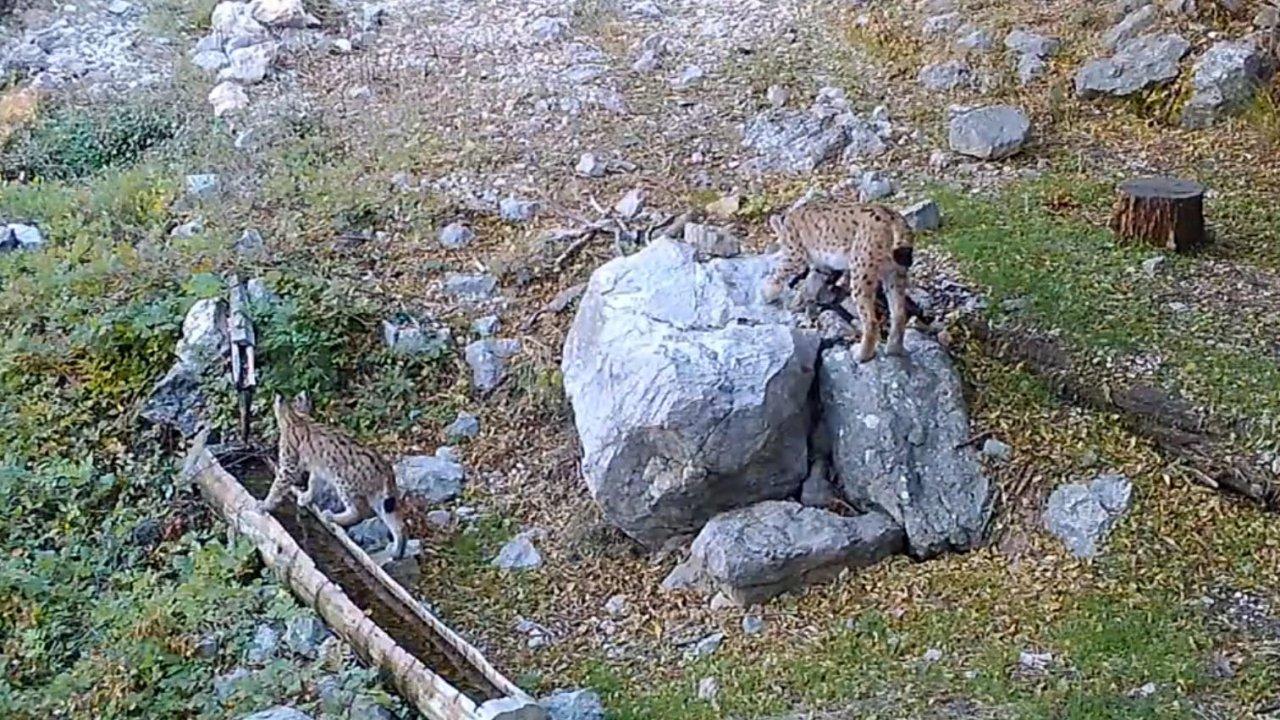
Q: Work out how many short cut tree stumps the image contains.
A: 1